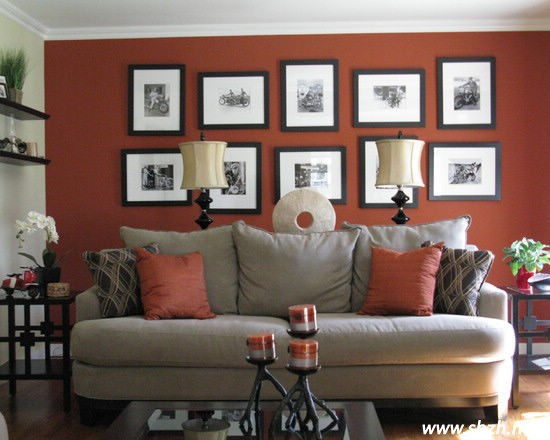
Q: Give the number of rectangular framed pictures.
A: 10